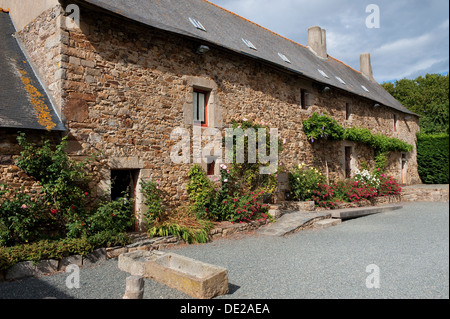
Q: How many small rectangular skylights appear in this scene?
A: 6